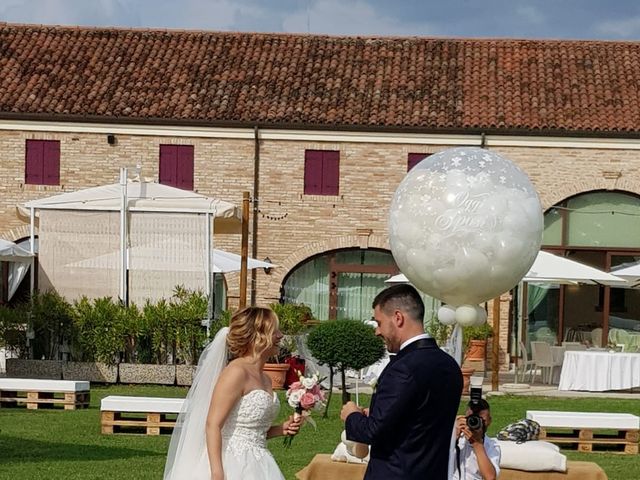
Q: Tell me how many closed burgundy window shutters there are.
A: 4